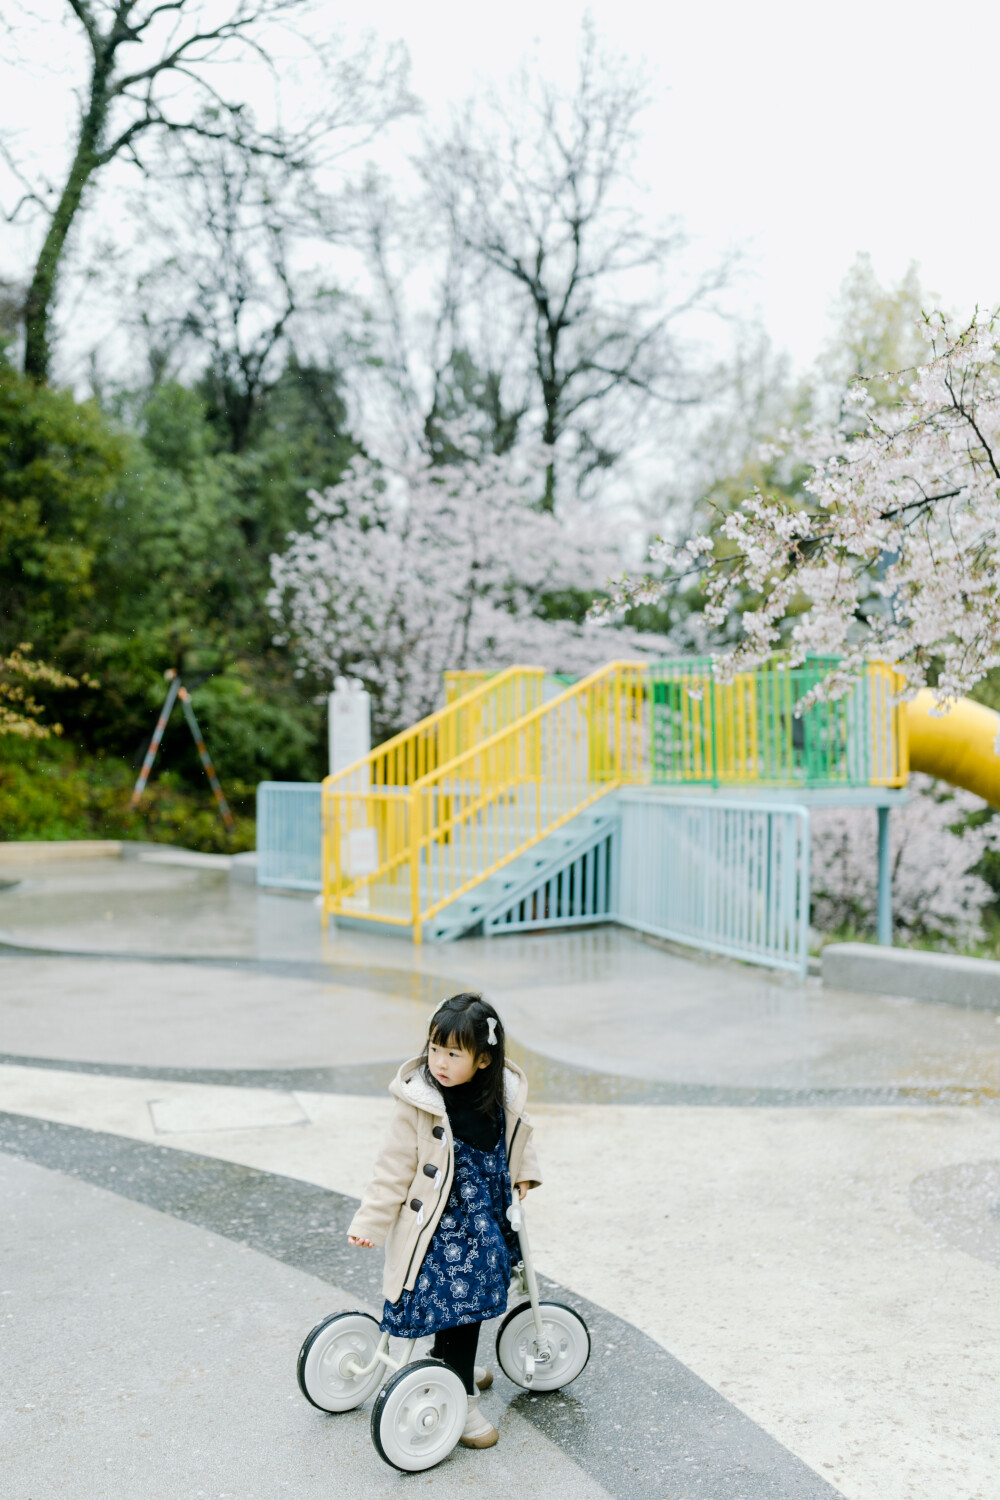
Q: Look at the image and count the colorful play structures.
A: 1